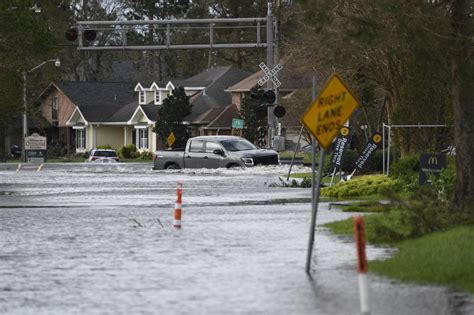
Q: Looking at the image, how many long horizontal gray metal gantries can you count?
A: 1